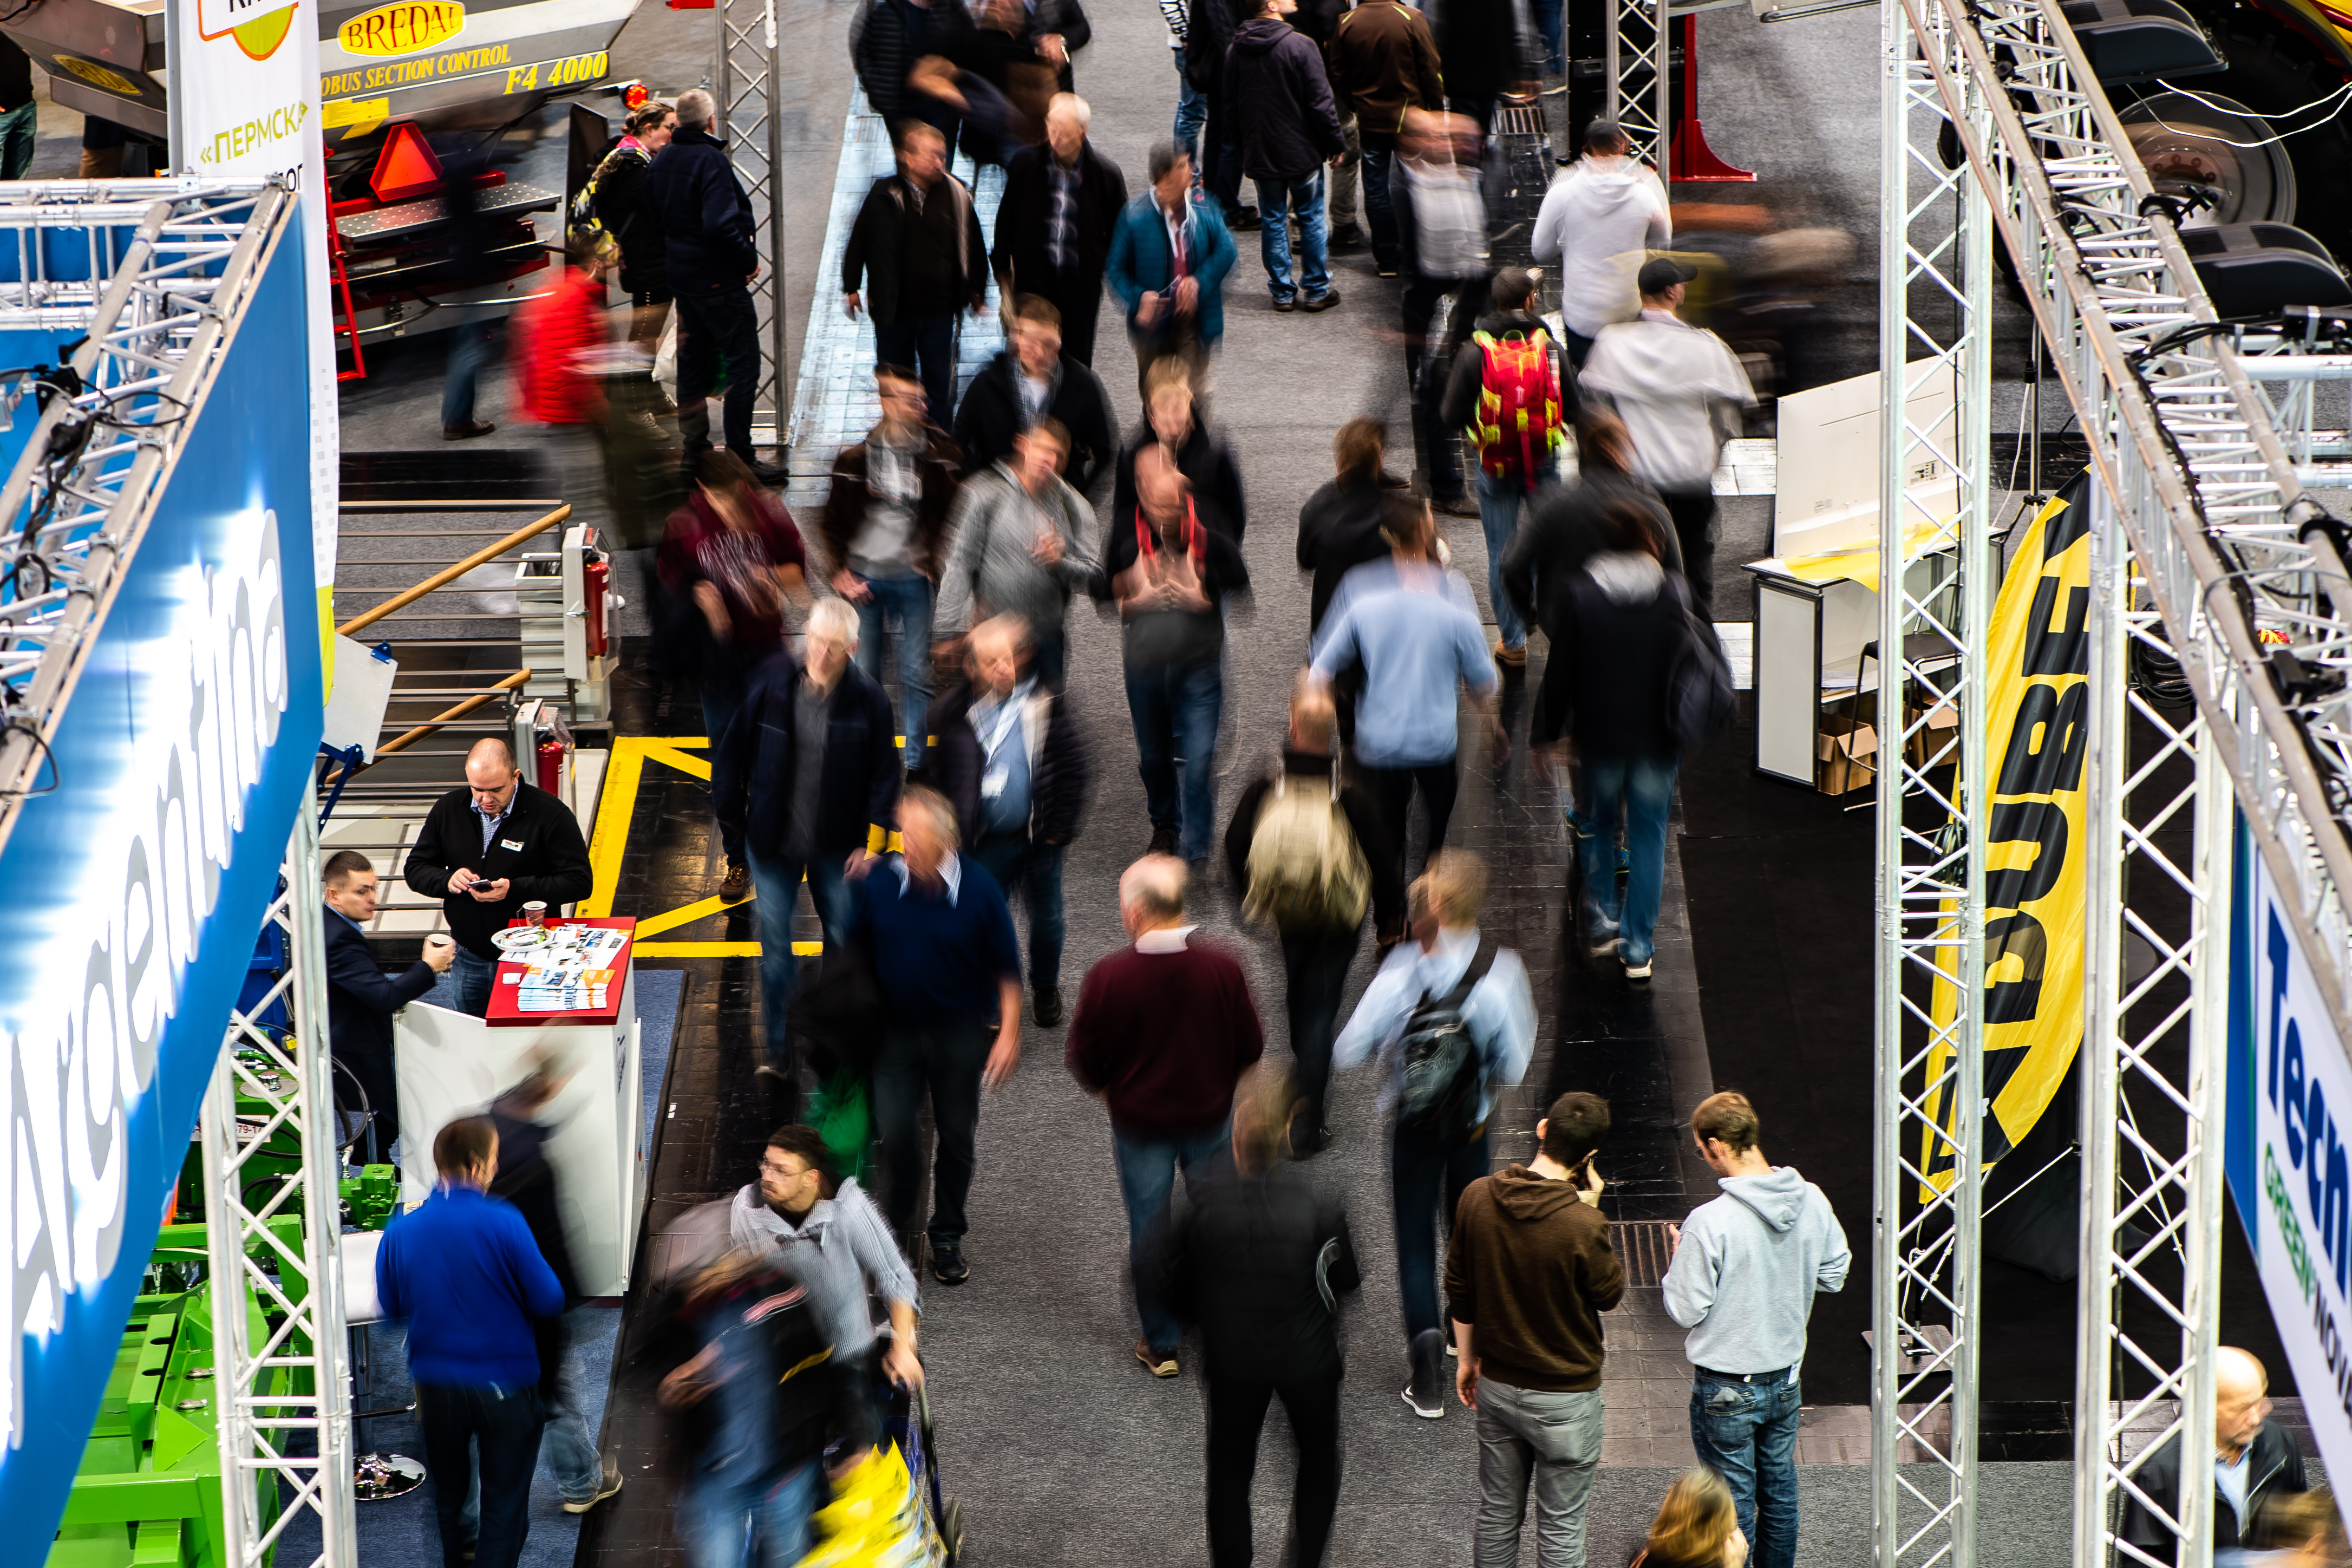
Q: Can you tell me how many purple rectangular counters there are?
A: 0